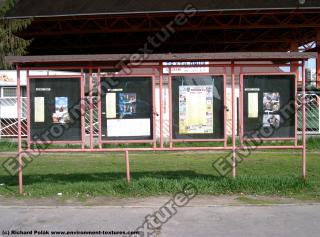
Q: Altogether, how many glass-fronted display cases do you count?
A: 4